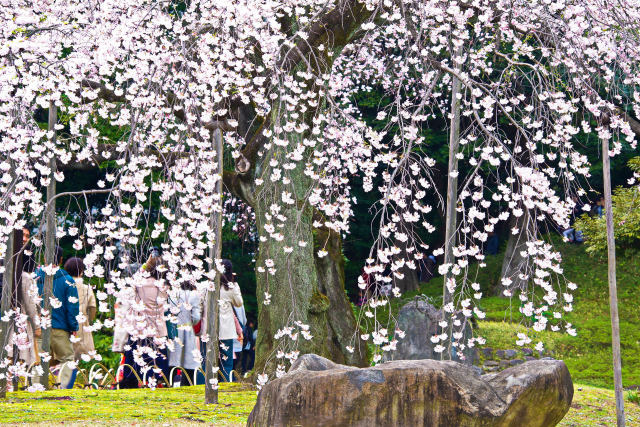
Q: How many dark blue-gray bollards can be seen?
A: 0